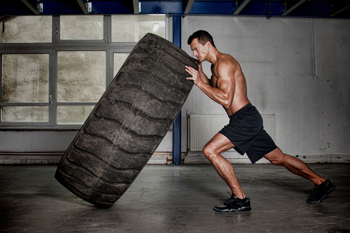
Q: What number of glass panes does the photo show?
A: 8